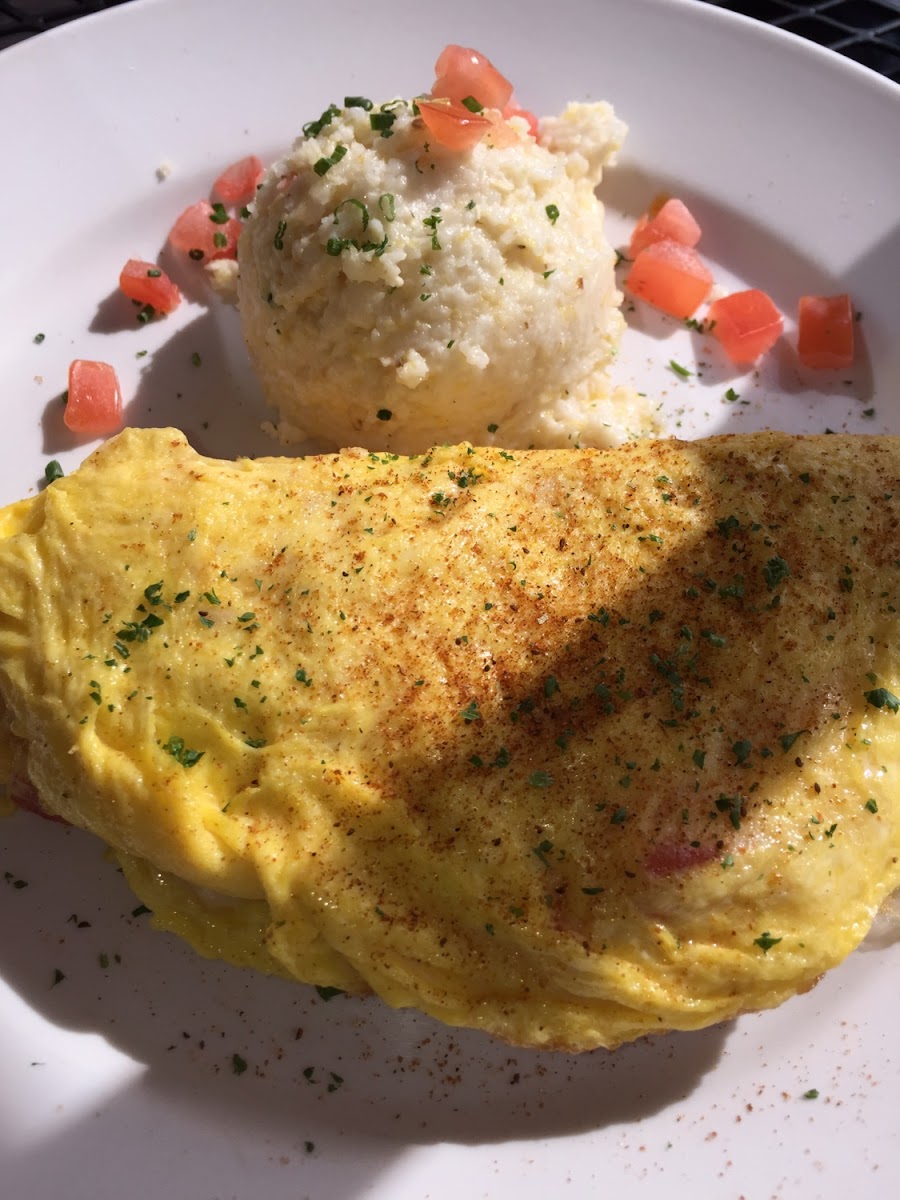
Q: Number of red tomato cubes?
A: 11